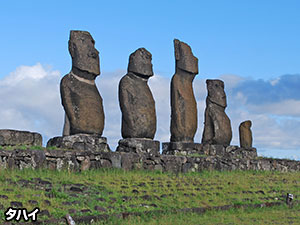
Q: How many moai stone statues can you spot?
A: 5